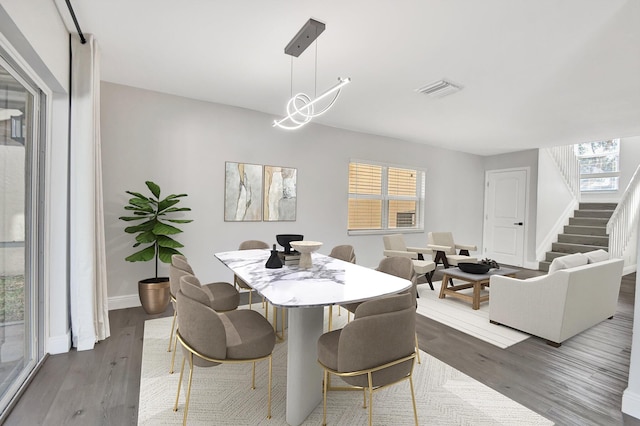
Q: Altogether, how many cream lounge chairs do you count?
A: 2